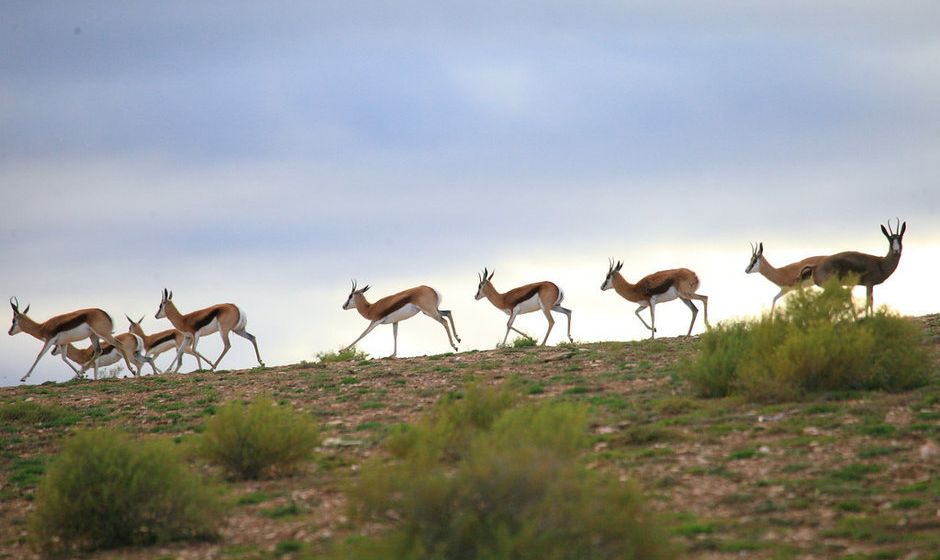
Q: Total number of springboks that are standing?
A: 1